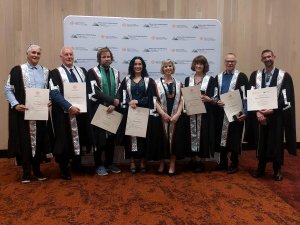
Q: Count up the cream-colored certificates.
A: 7